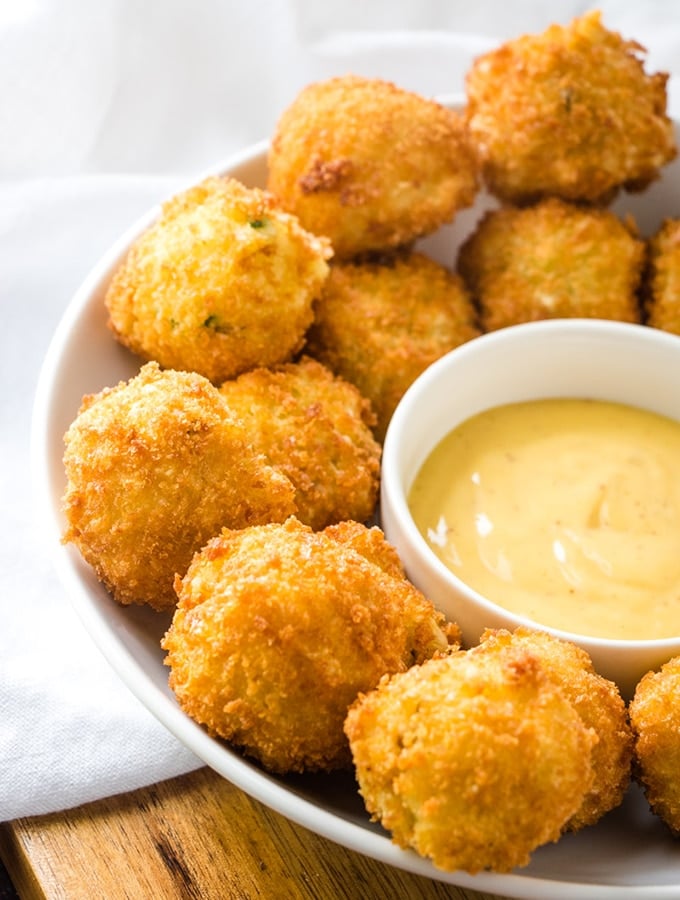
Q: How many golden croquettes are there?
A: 13